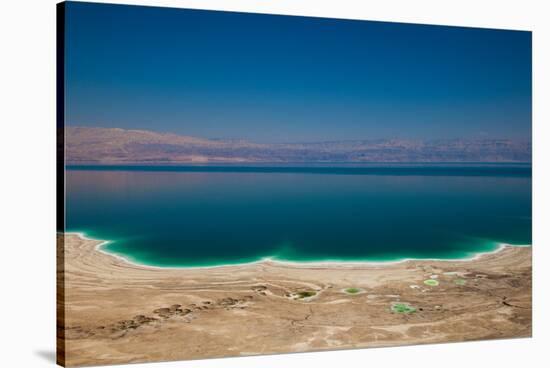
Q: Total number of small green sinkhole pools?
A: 5